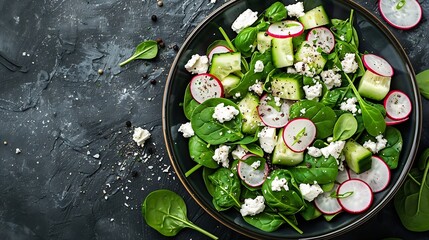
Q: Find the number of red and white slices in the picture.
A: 15